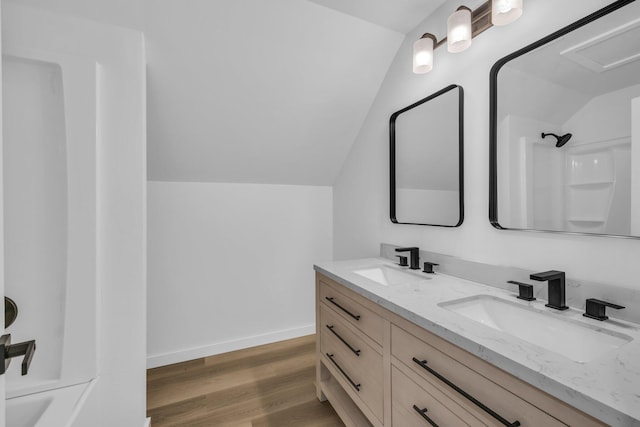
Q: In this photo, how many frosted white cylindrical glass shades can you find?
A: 3